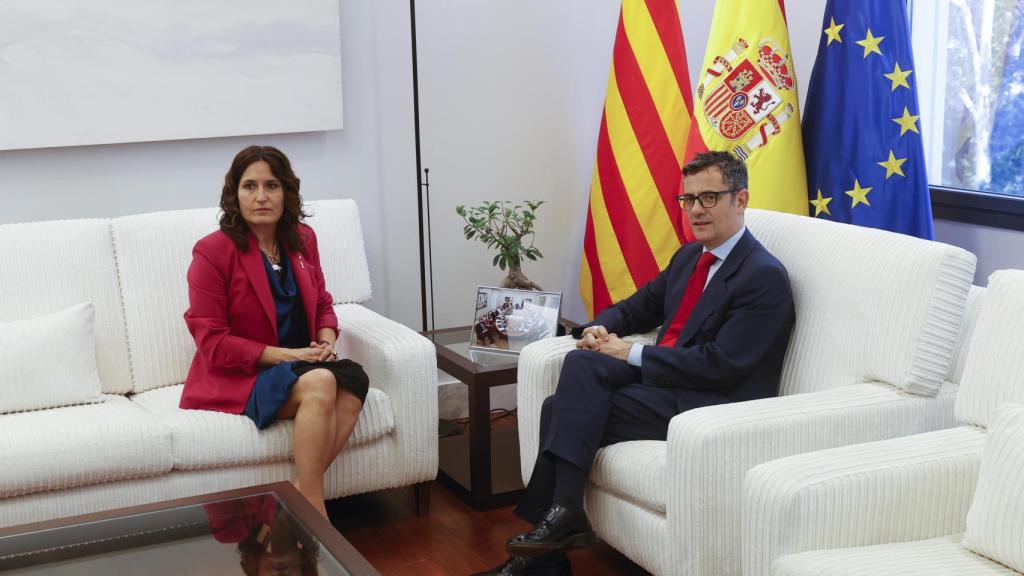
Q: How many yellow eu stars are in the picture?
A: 7